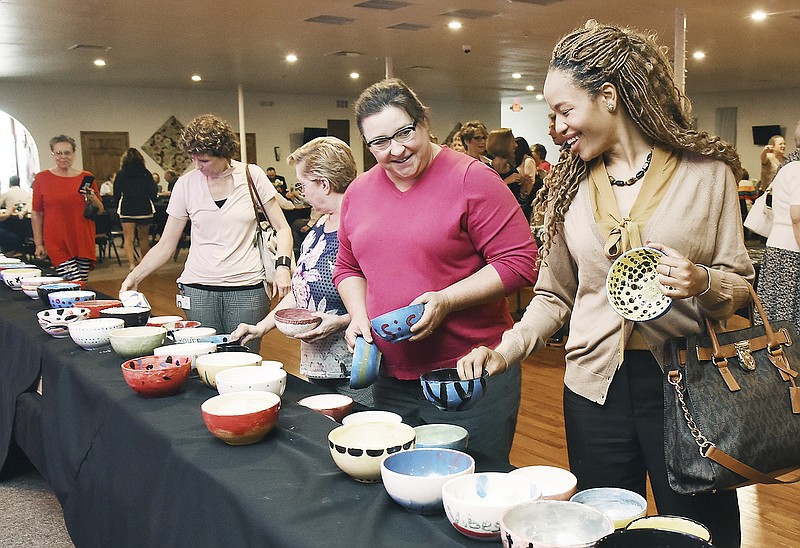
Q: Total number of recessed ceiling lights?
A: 10